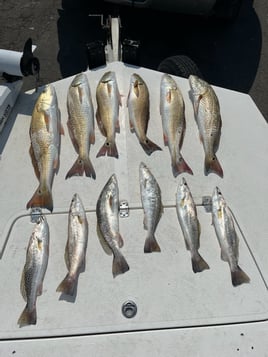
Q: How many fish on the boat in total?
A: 12